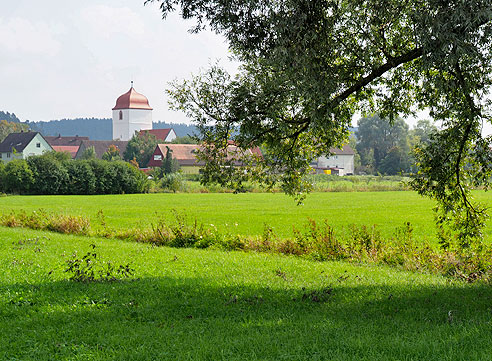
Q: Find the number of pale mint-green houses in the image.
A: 1